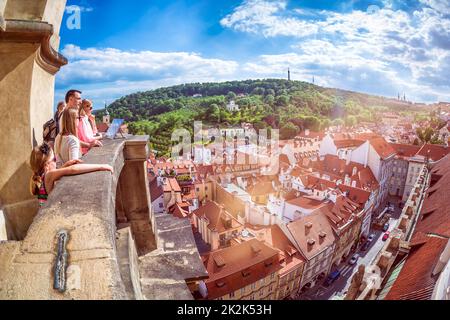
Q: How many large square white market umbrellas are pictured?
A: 0